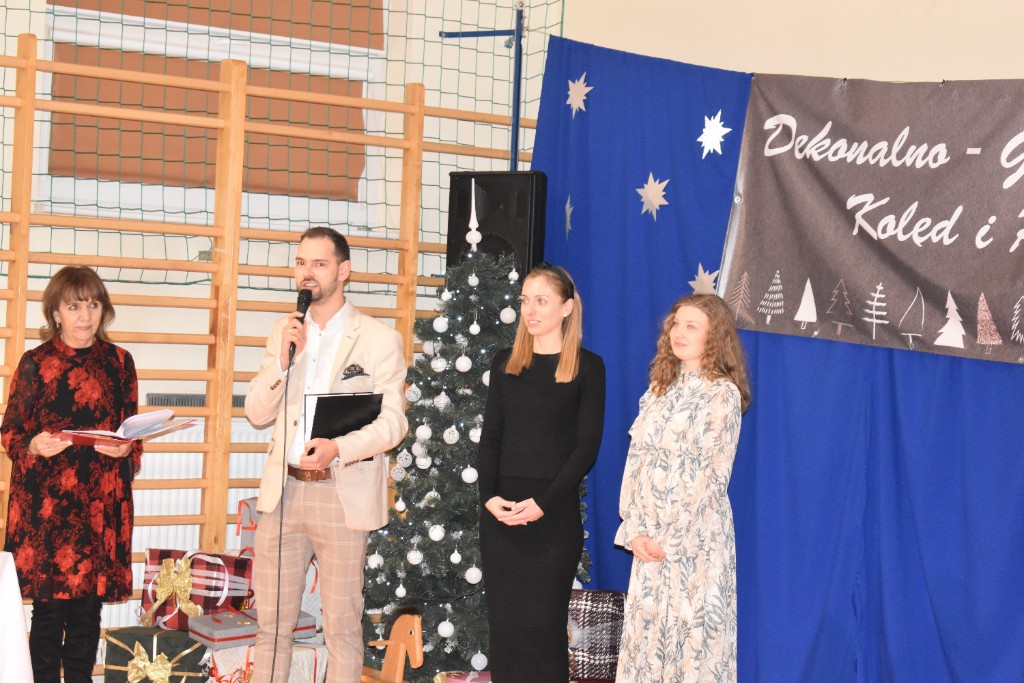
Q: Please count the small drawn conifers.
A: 9